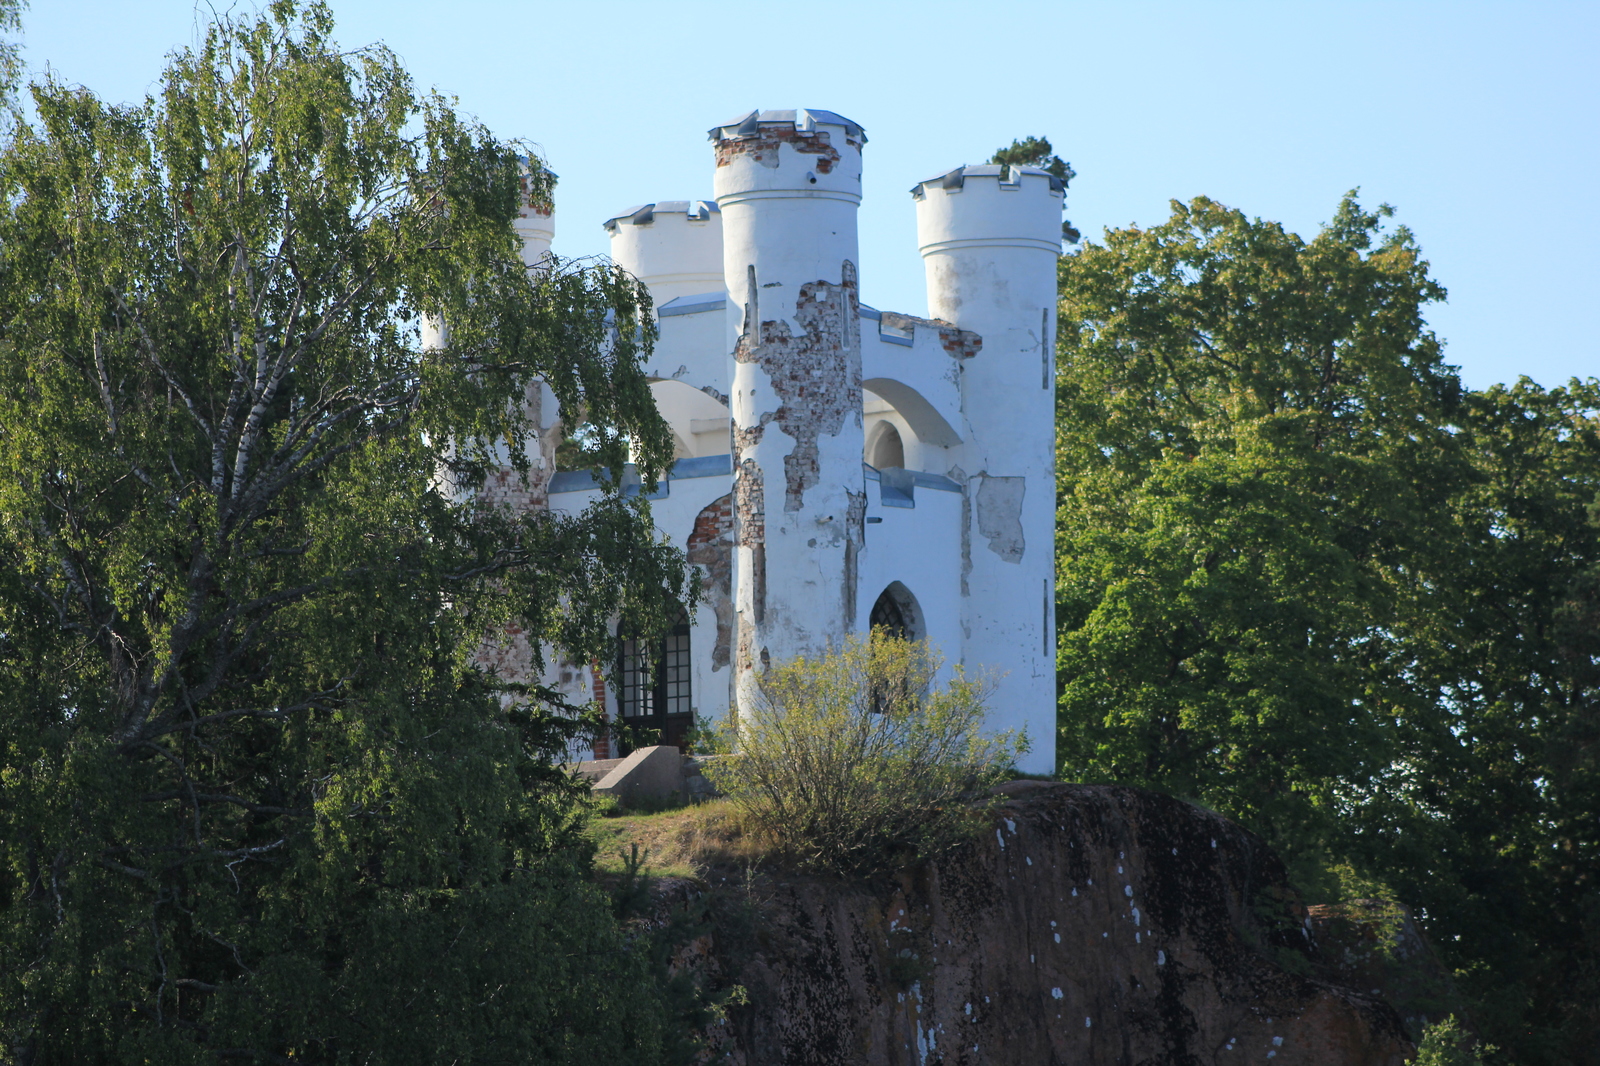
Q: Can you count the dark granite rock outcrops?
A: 1